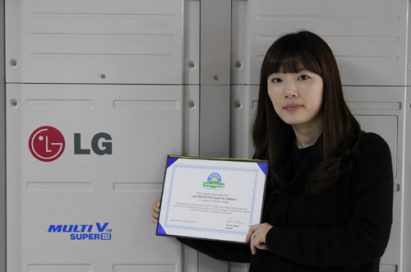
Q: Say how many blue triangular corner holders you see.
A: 3